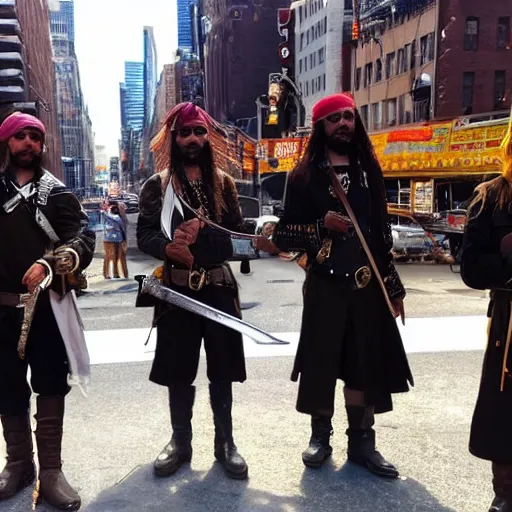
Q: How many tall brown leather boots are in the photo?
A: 2